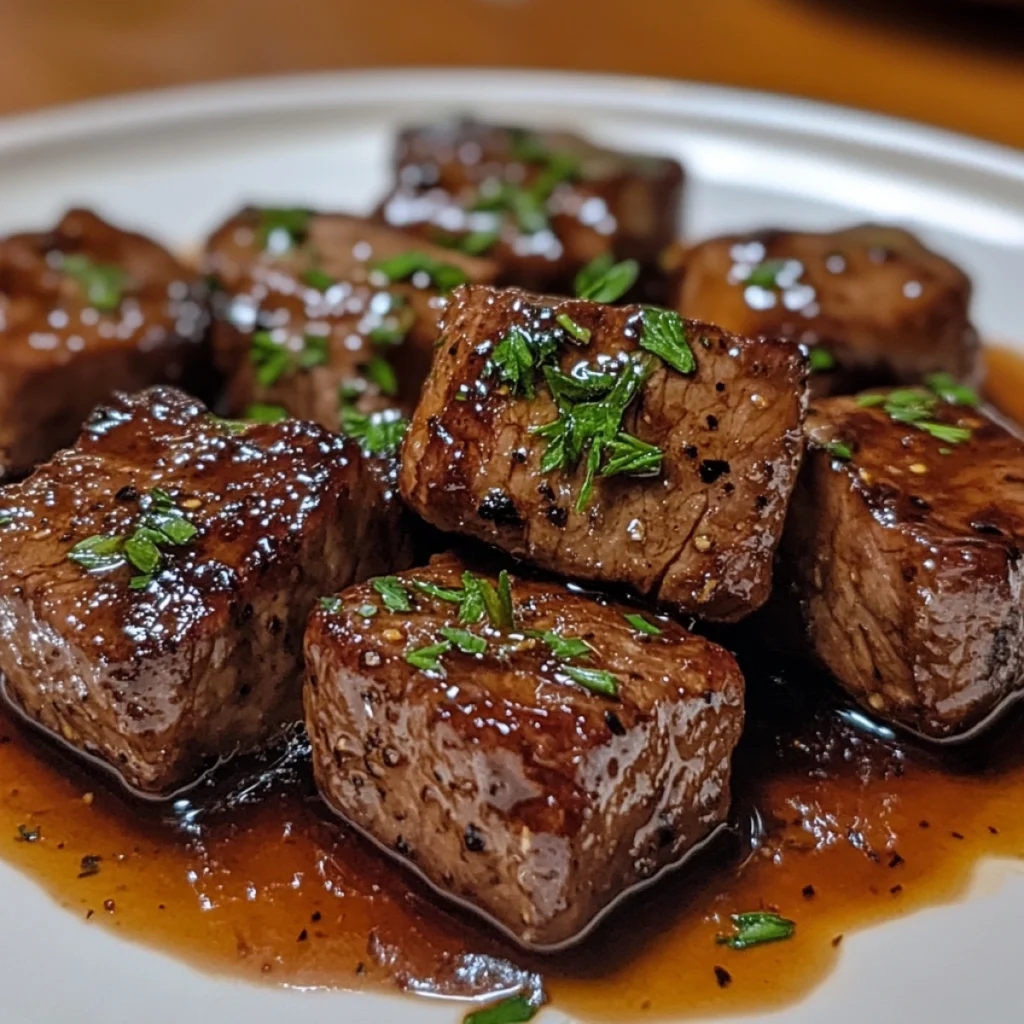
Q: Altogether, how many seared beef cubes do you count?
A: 8